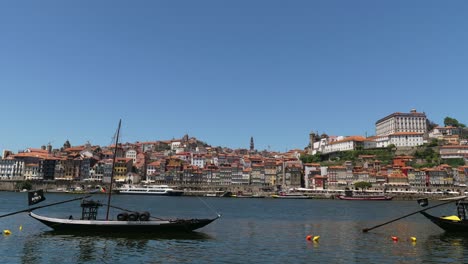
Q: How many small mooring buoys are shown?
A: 6